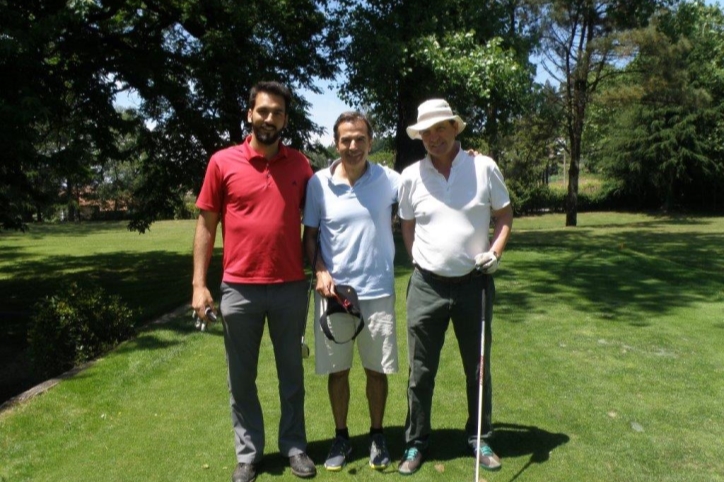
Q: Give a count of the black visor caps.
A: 1